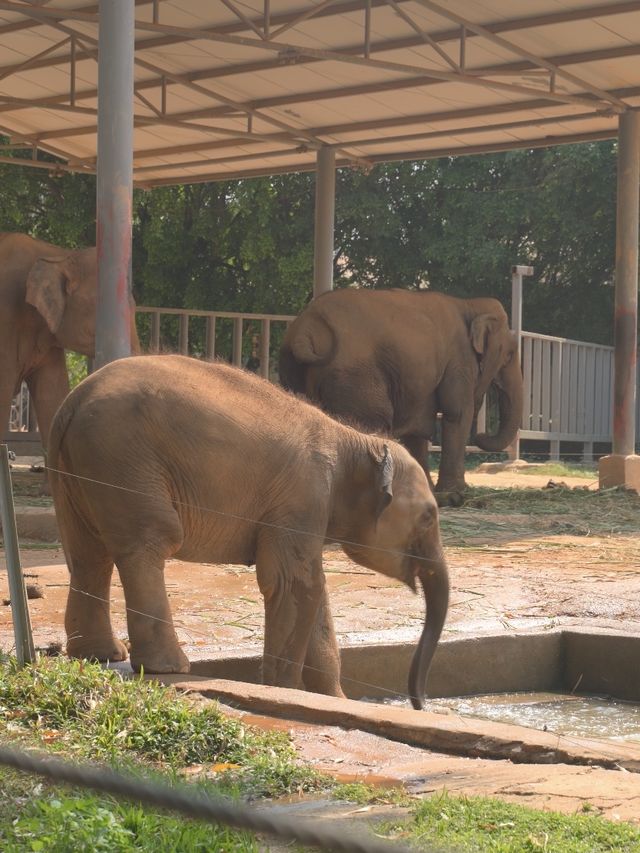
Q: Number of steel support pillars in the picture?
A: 3